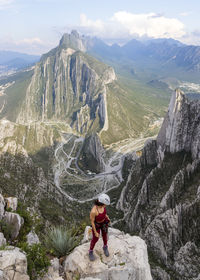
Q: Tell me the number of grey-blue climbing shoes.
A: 2